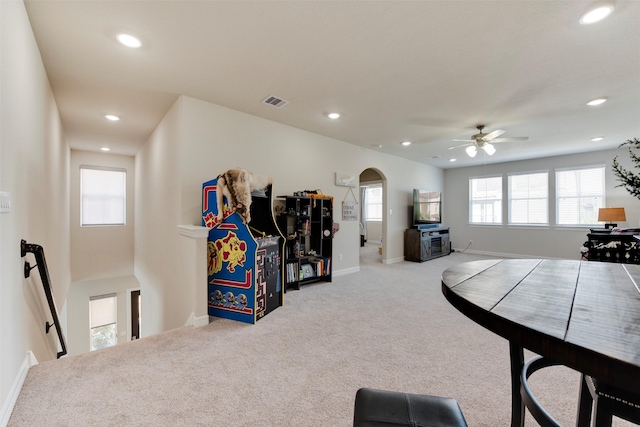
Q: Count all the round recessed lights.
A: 9